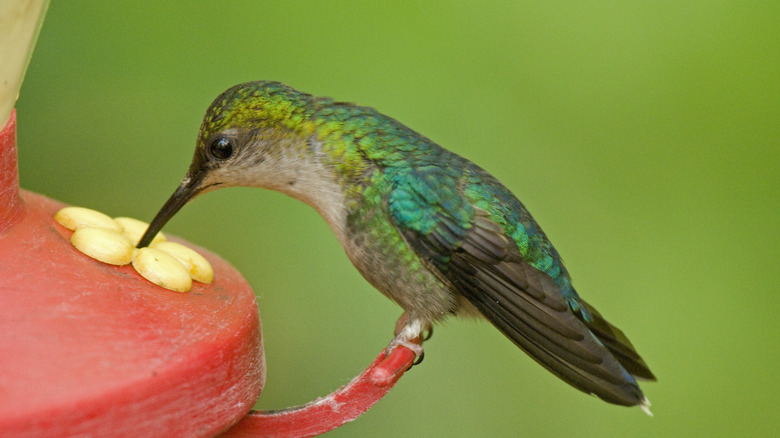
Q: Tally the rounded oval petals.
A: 5